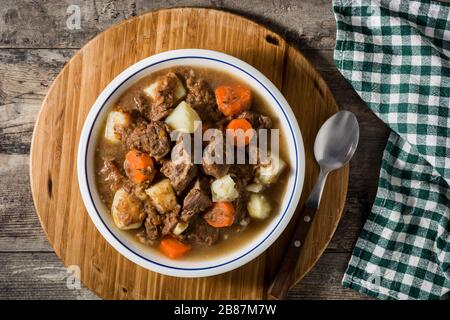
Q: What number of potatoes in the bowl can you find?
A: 8